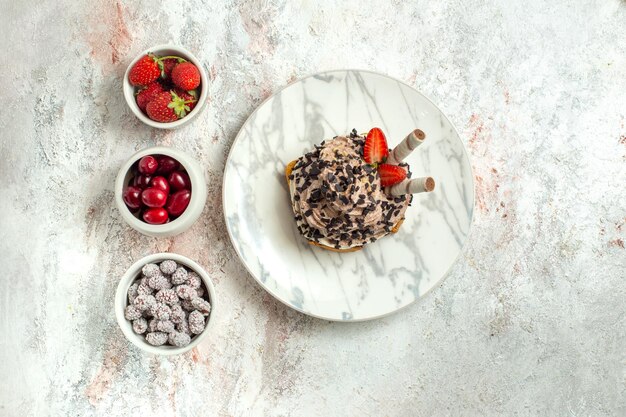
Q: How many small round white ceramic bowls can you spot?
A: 3